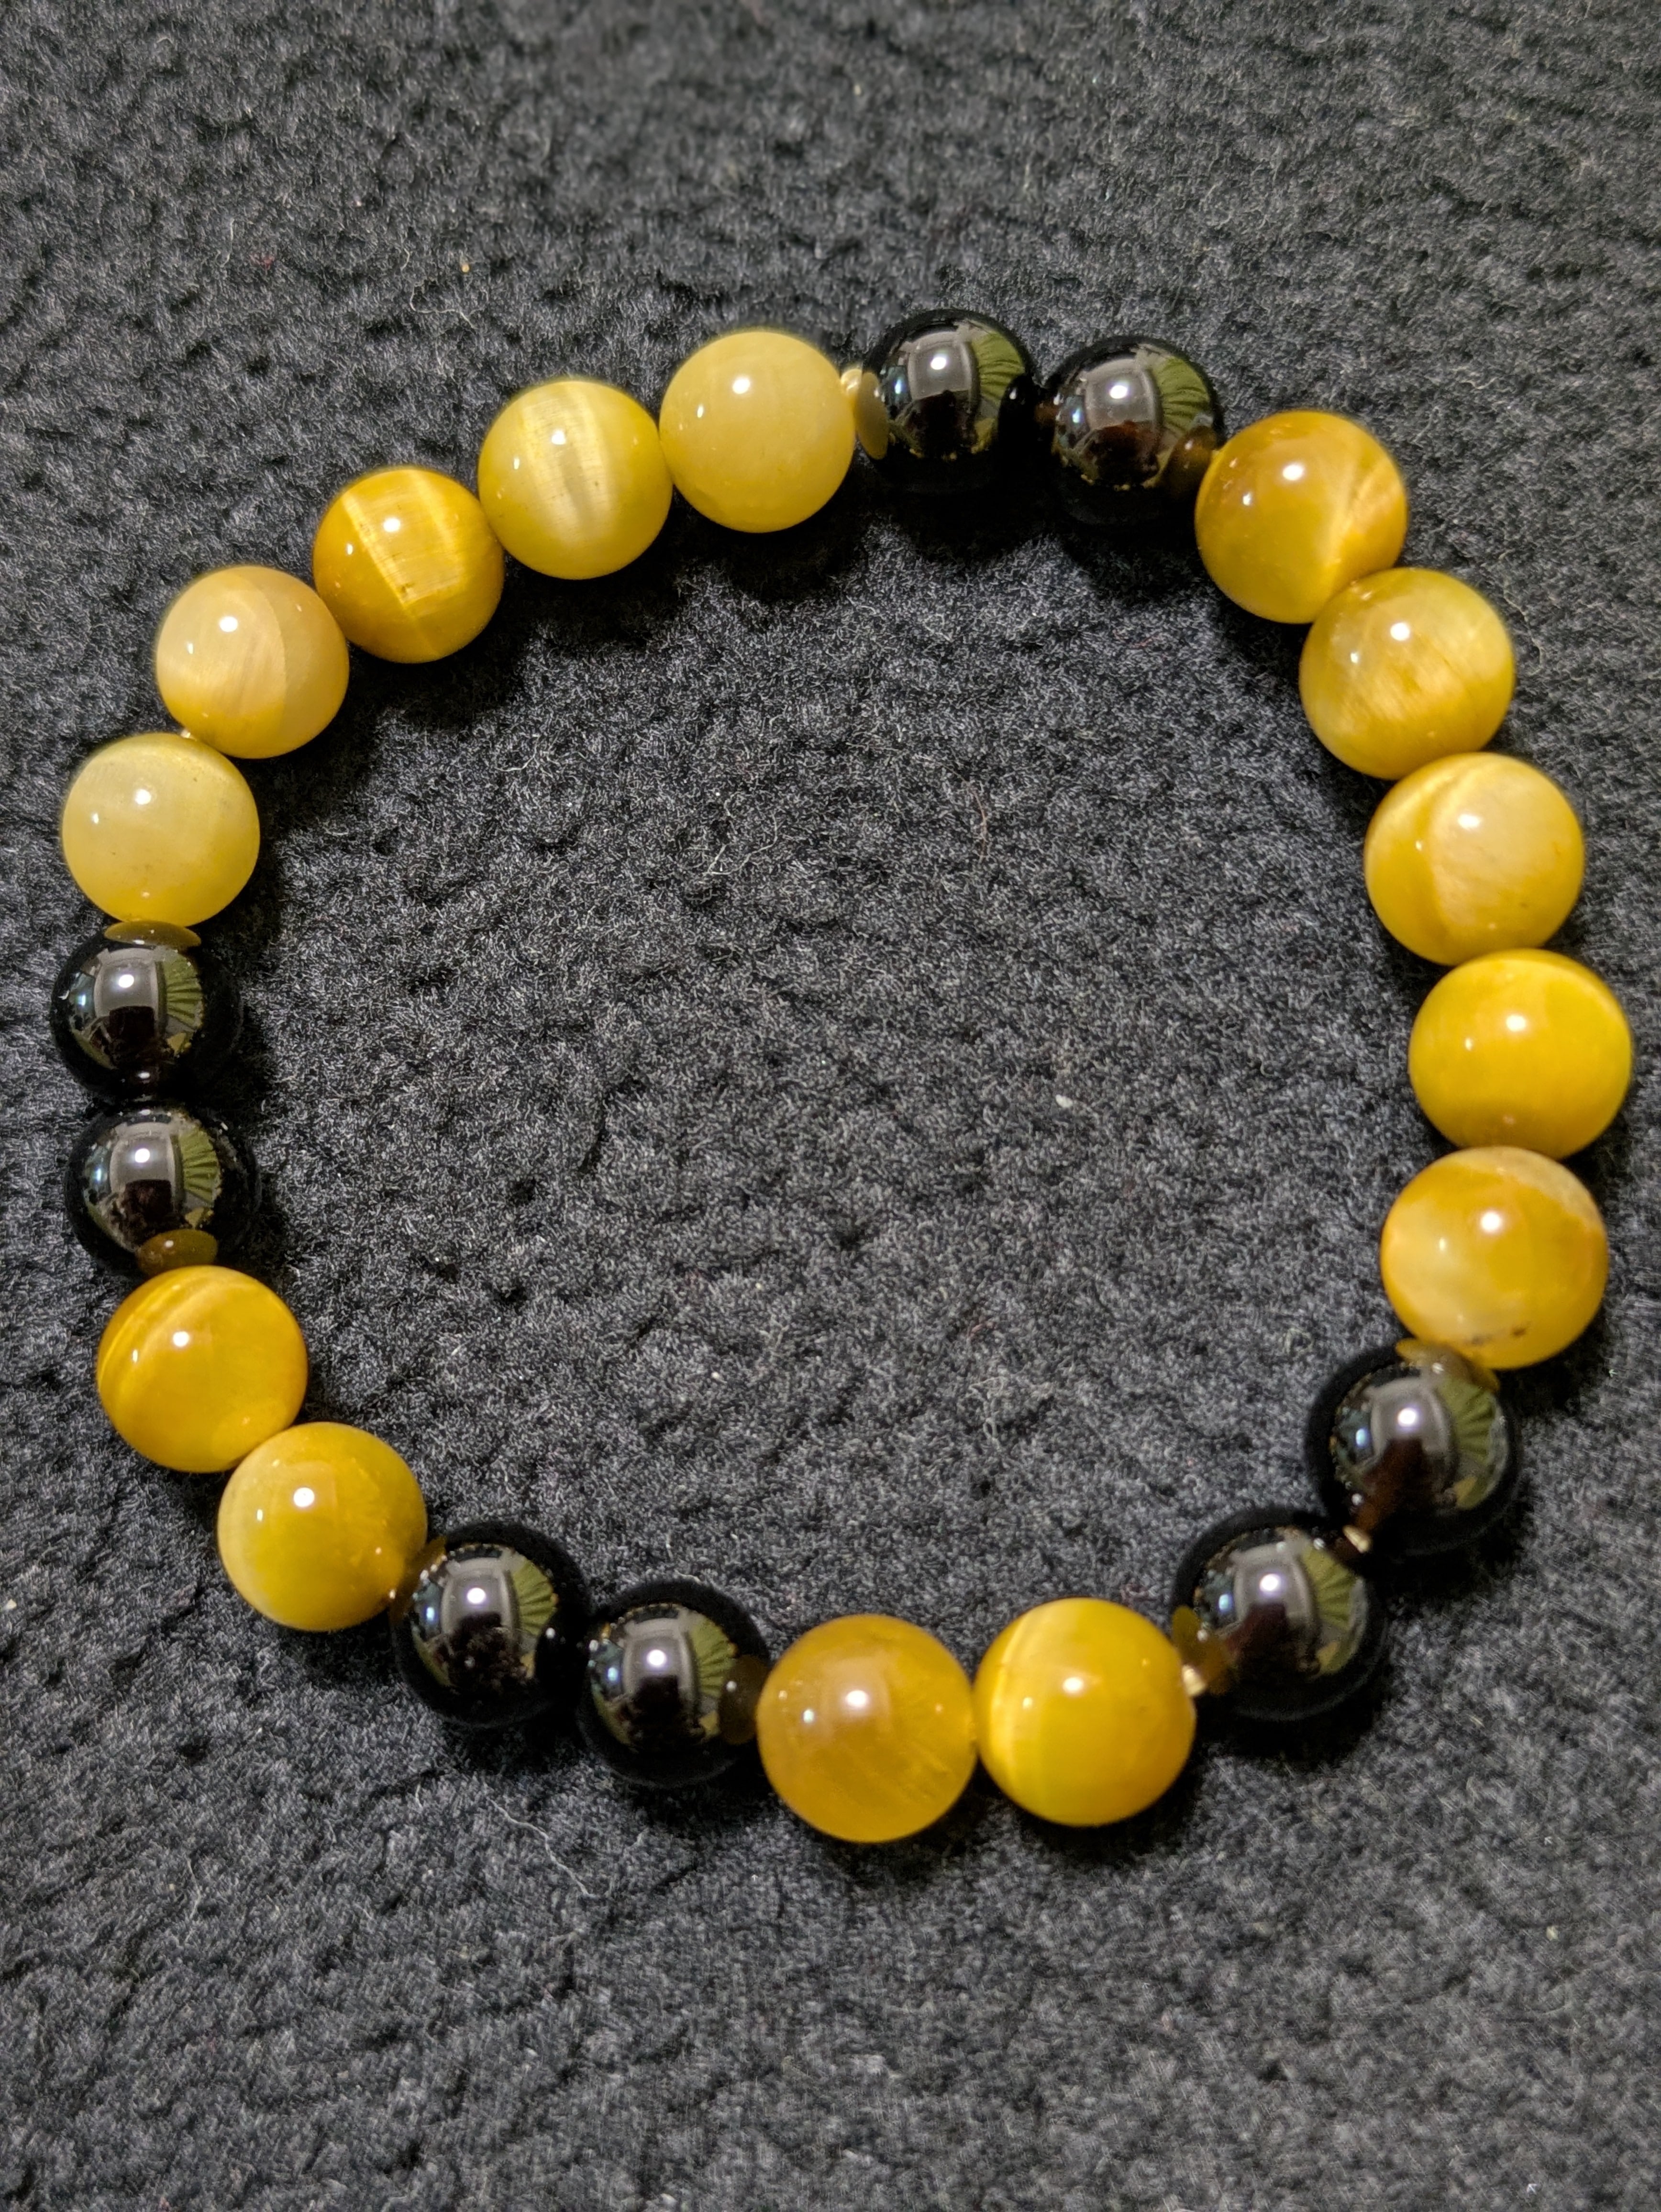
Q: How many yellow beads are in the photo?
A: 14